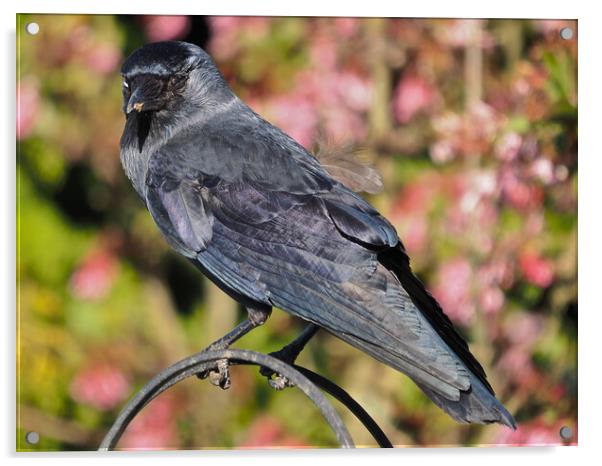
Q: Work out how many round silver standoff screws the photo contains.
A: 4